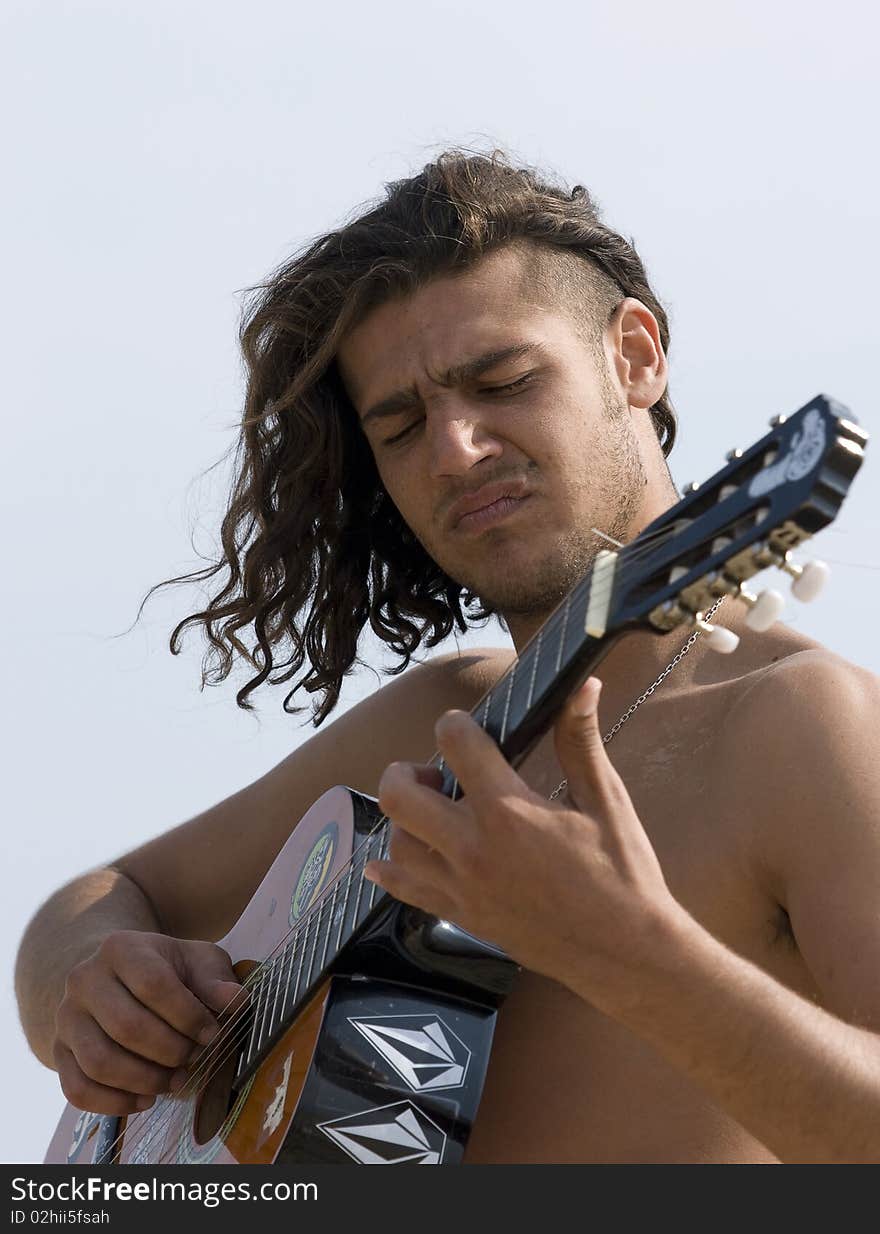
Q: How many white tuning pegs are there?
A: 3